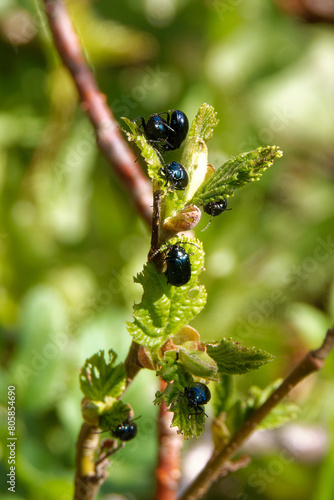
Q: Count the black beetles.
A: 7